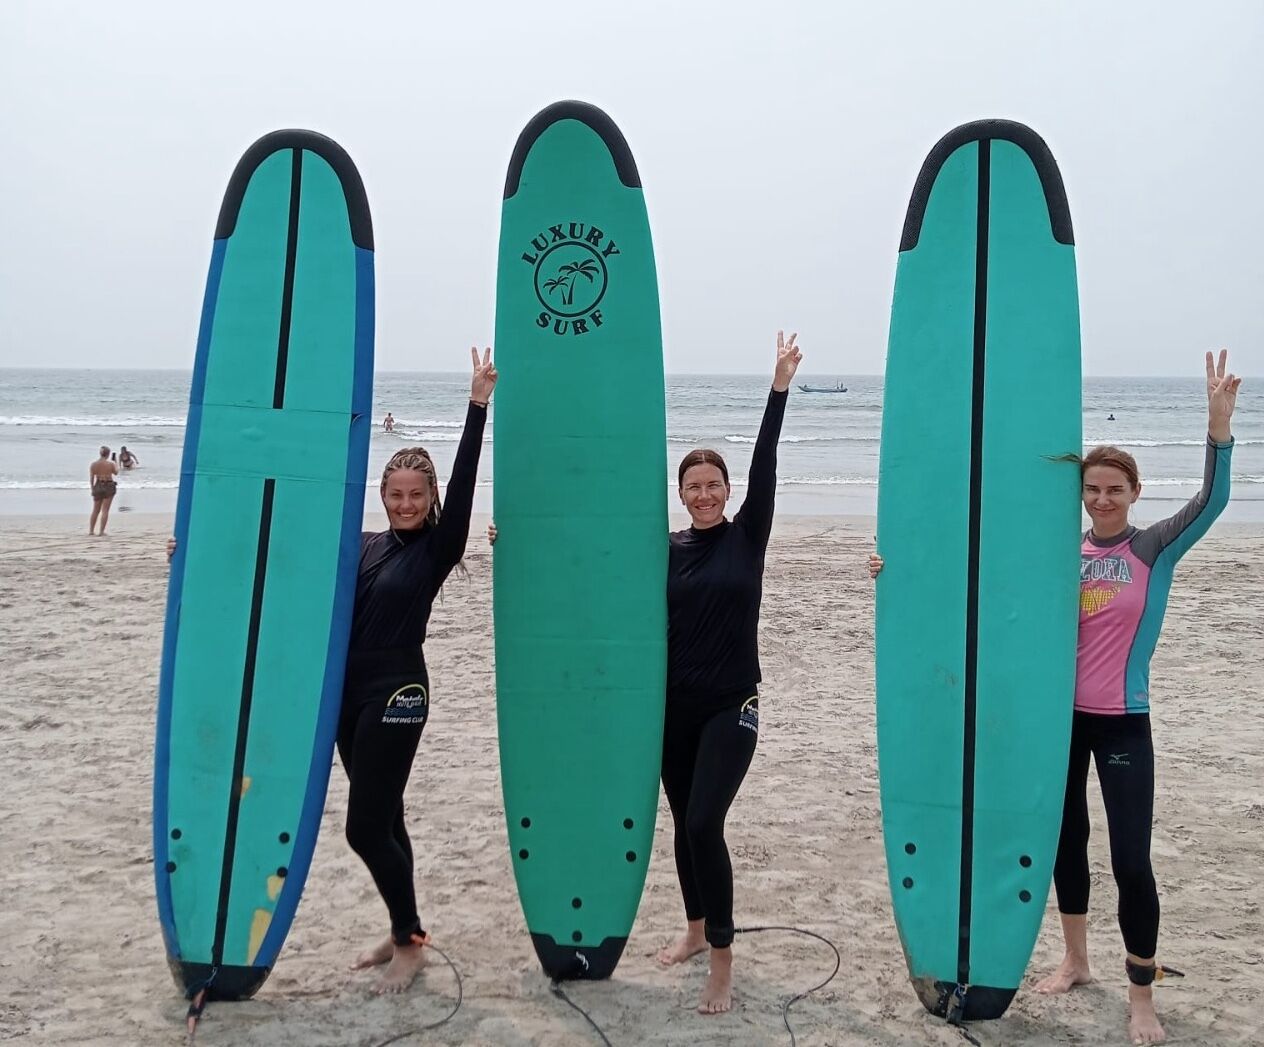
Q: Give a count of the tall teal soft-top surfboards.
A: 3